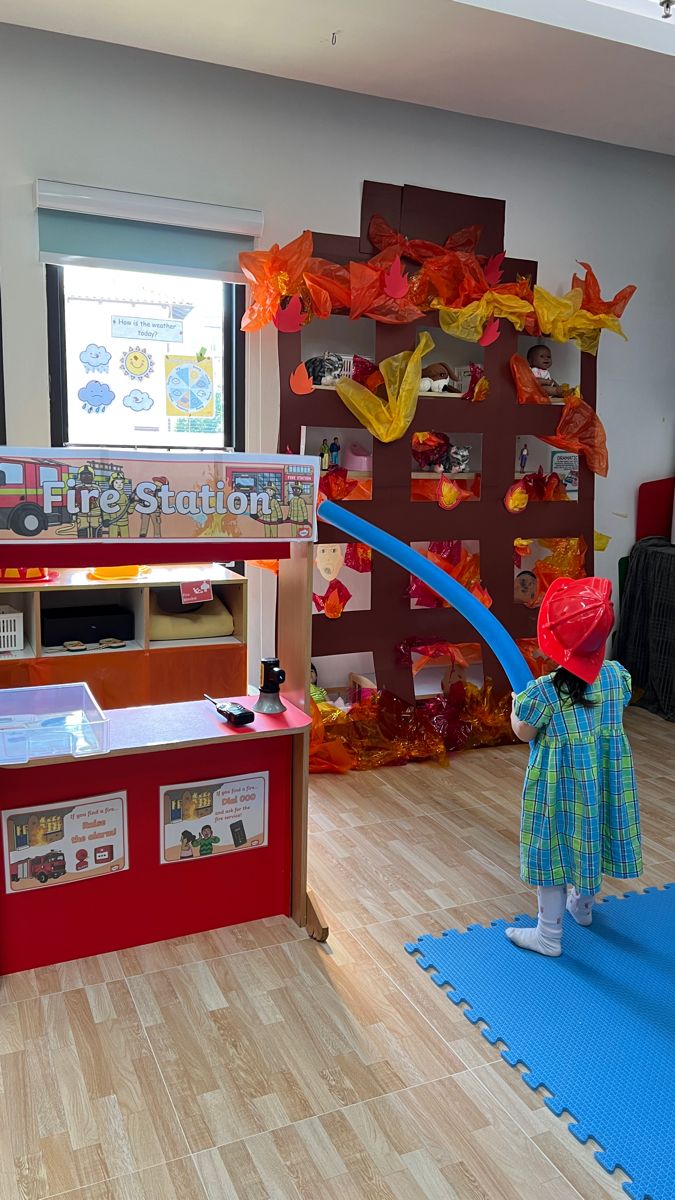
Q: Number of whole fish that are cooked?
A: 0